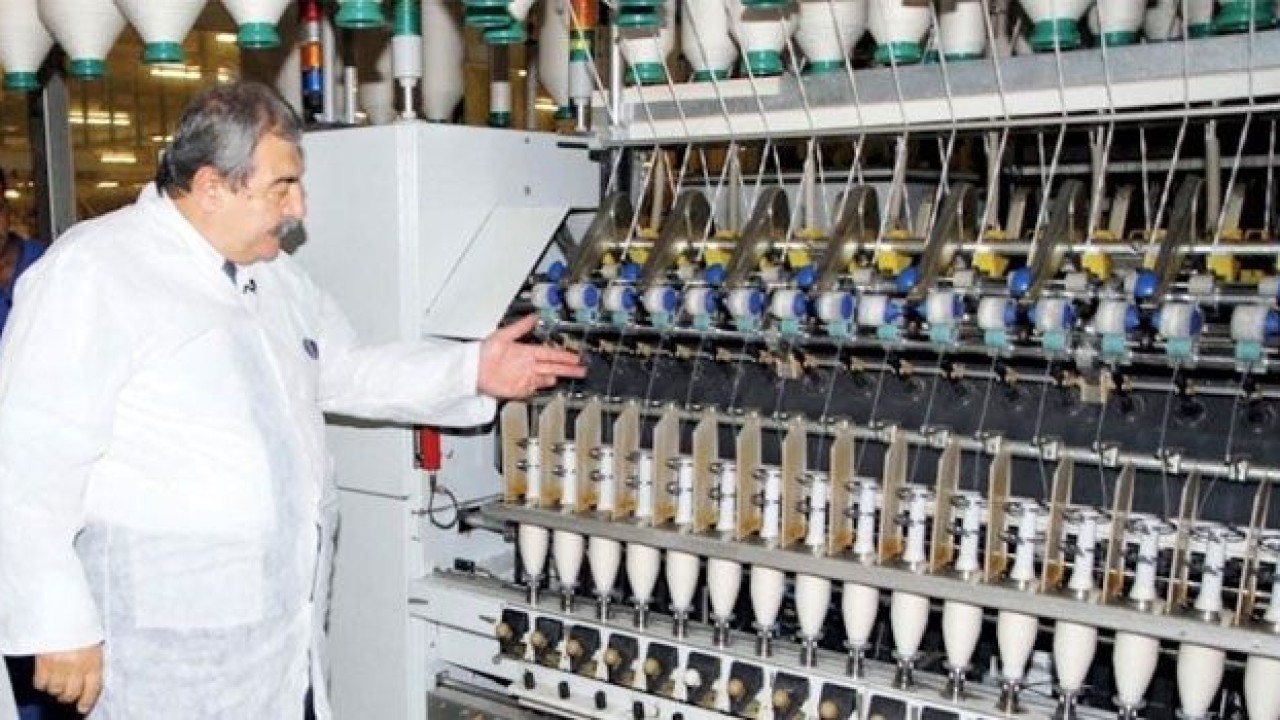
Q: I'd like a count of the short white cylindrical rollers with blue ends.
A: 15